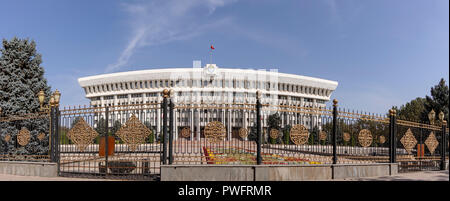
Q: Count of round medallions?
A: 12